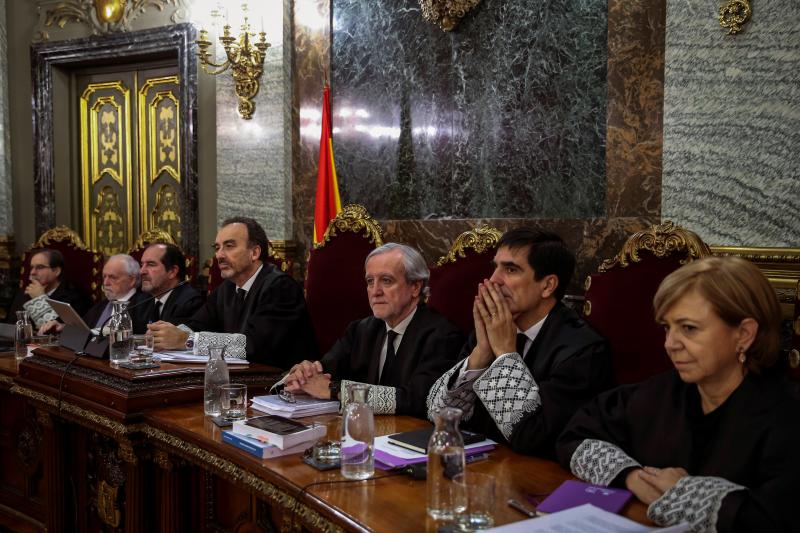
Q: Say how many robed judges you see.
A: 7